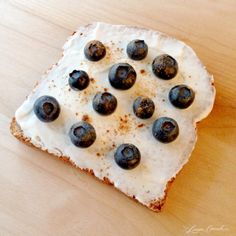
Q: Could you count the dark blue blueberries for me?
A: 12